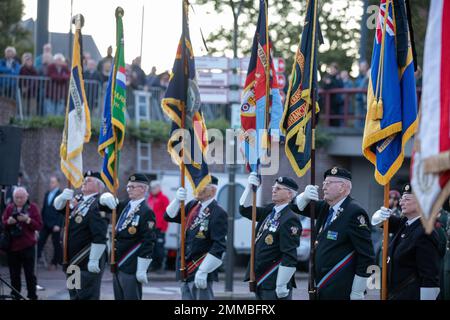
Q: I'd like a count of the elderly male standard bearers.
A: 5